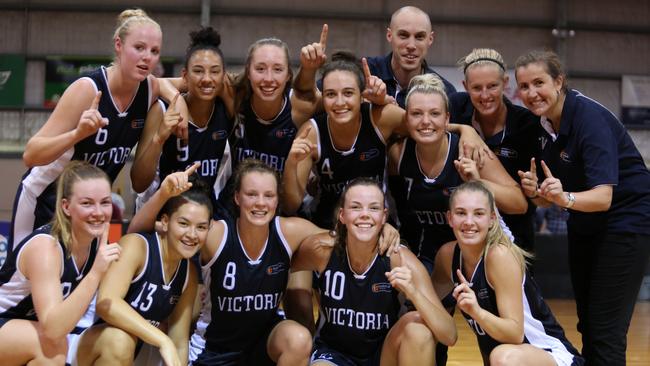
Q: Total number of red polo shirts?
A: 0